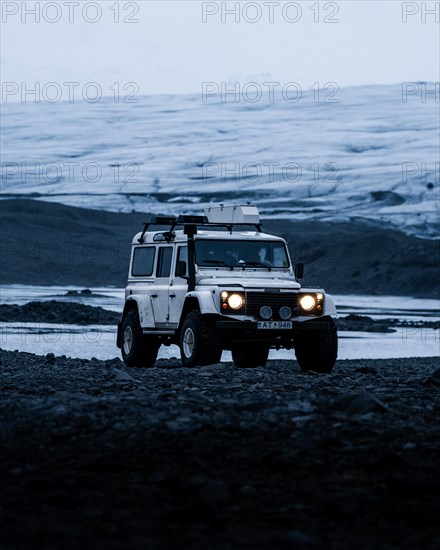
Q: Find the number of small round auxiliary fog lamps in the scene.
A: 2